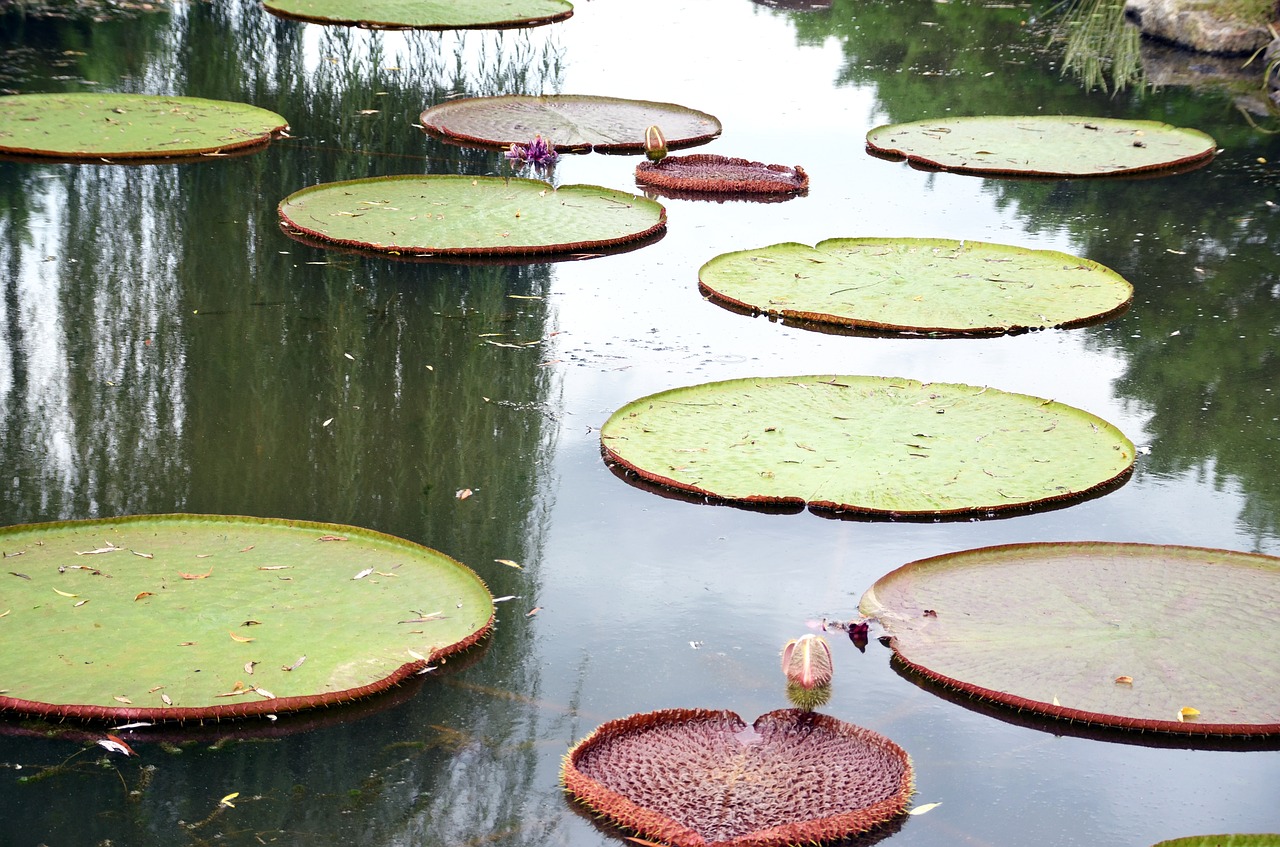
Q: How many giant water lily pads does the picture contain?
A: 12